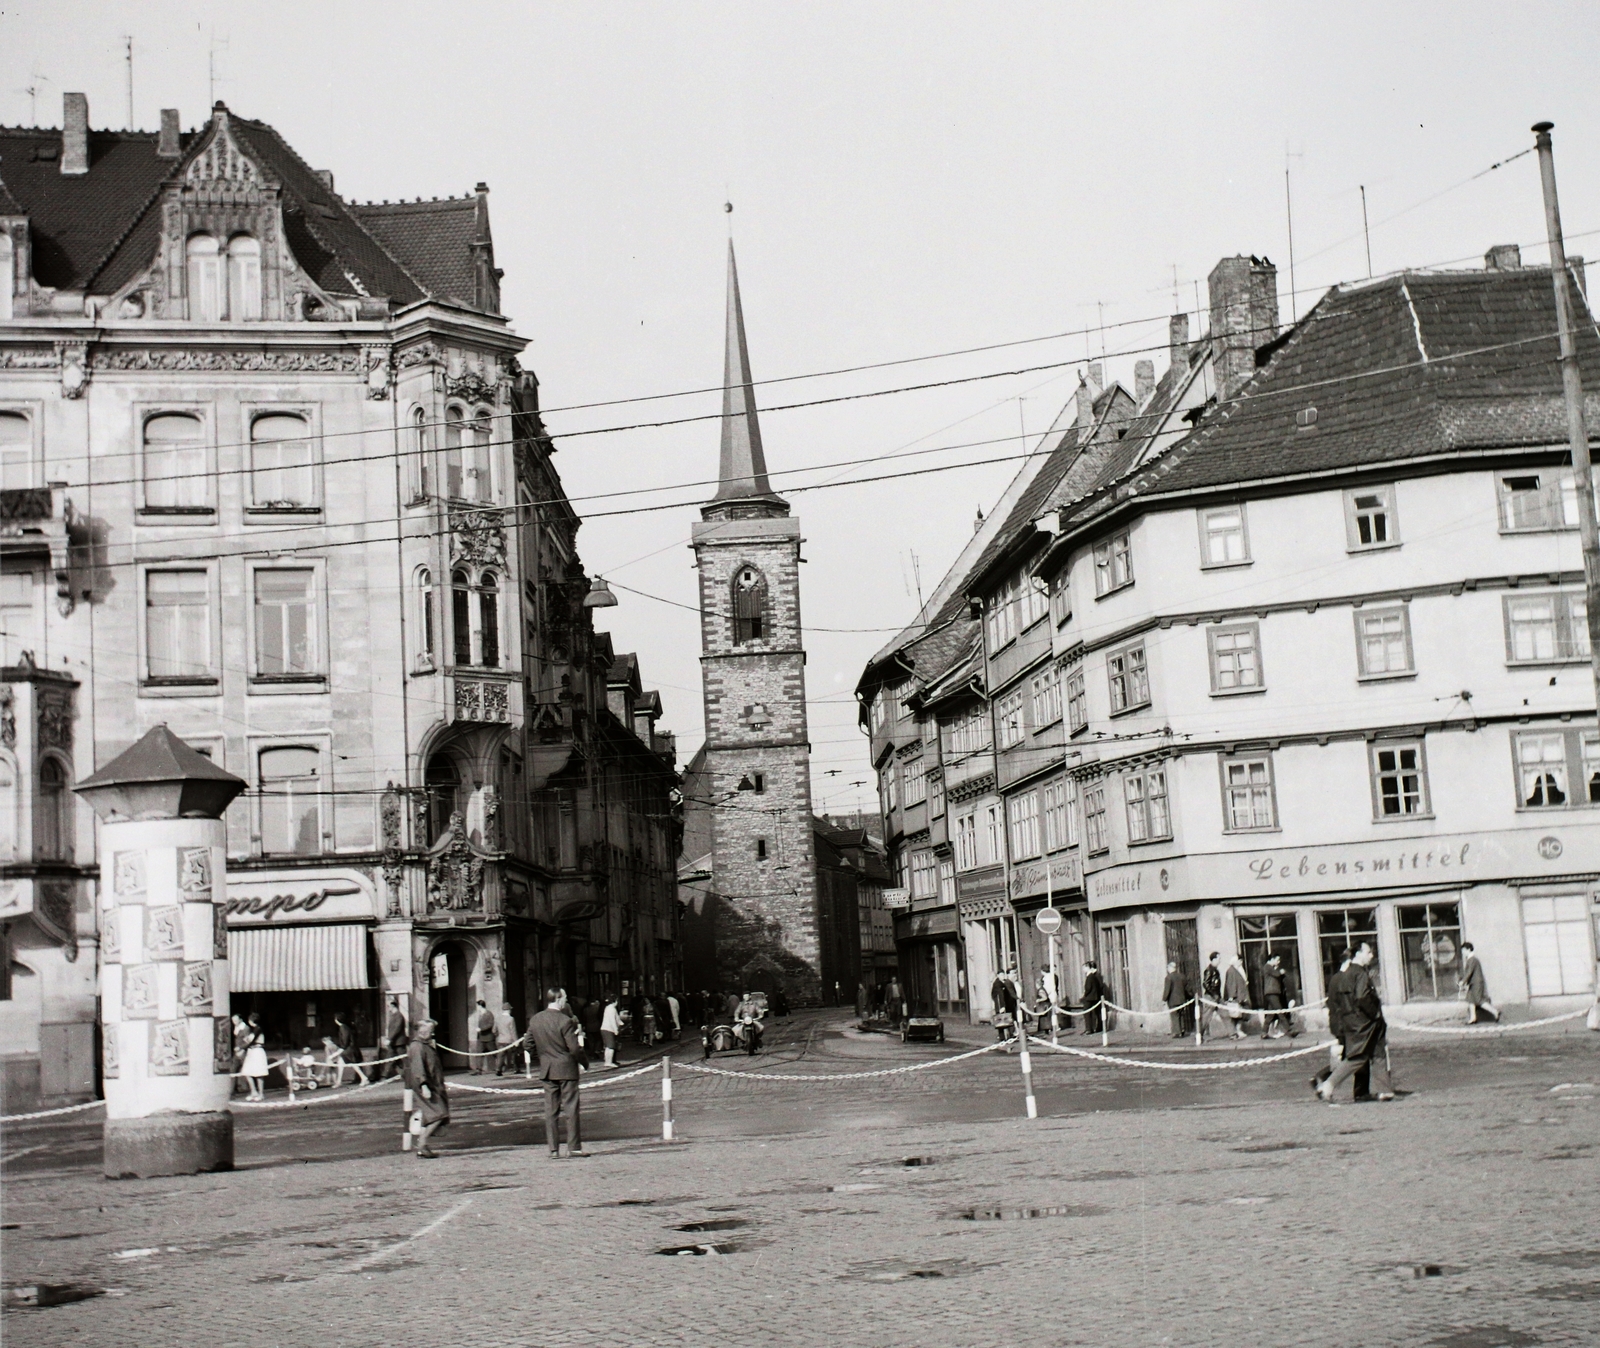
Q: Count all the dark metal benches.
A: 0